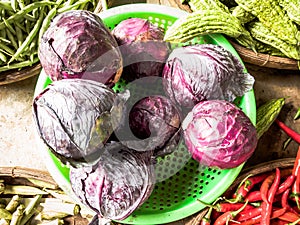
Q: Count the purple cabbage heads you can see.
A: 7